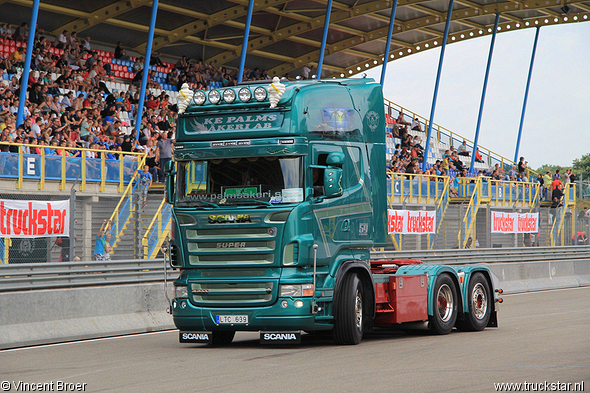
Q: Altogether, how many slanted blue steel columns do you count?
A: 8